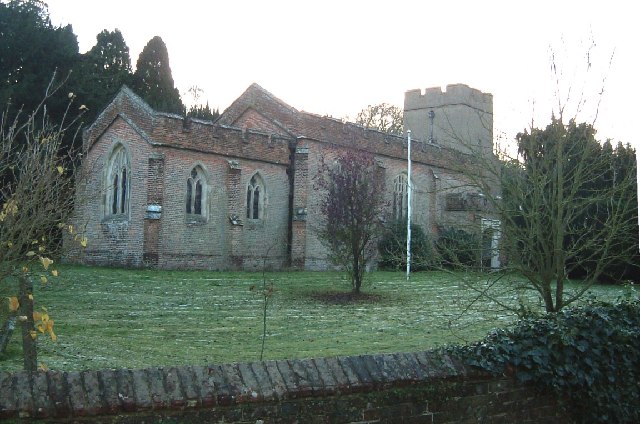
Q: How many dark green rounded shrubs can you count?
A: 2